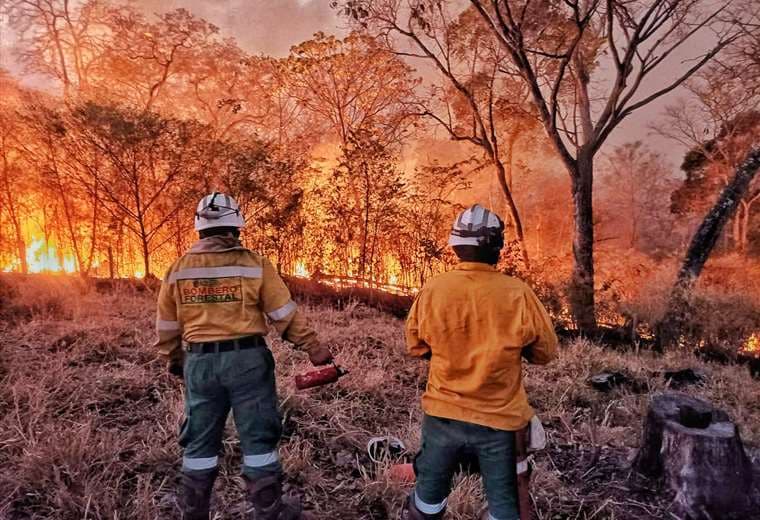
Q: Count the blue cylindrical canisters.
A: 0